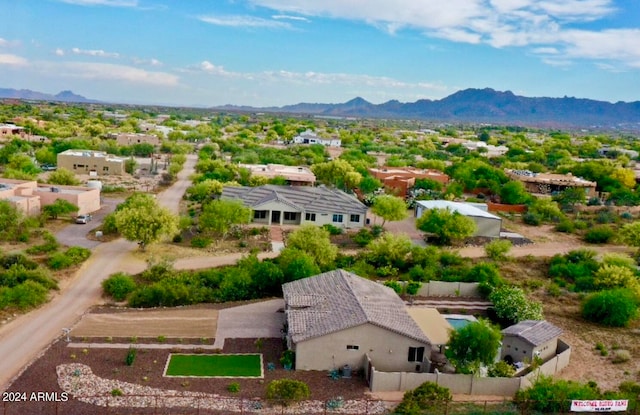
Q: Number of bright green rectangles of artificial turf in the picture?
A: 1